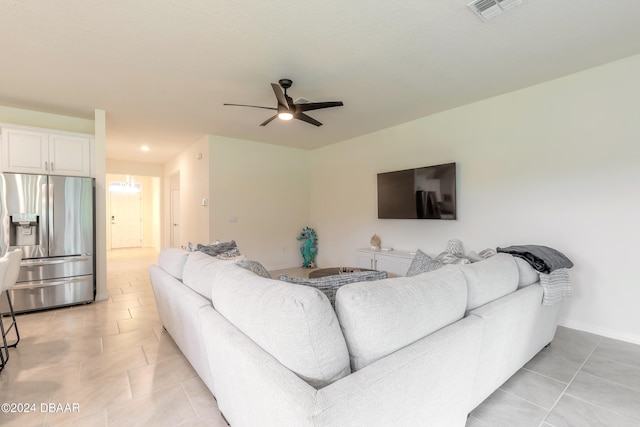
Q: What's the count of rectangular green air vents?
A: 0